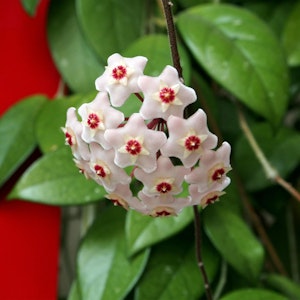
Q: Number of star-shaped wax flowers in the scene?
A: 13